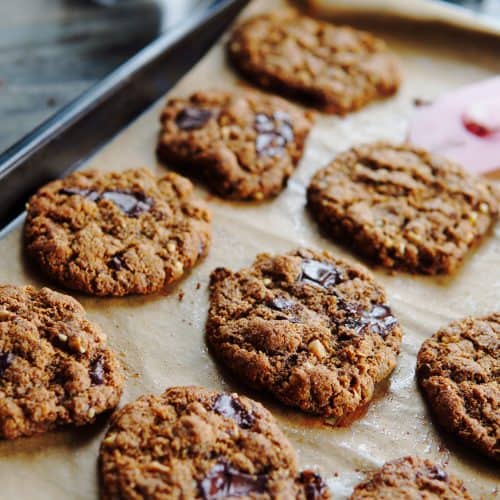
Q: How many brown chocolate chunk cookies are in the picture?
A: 9